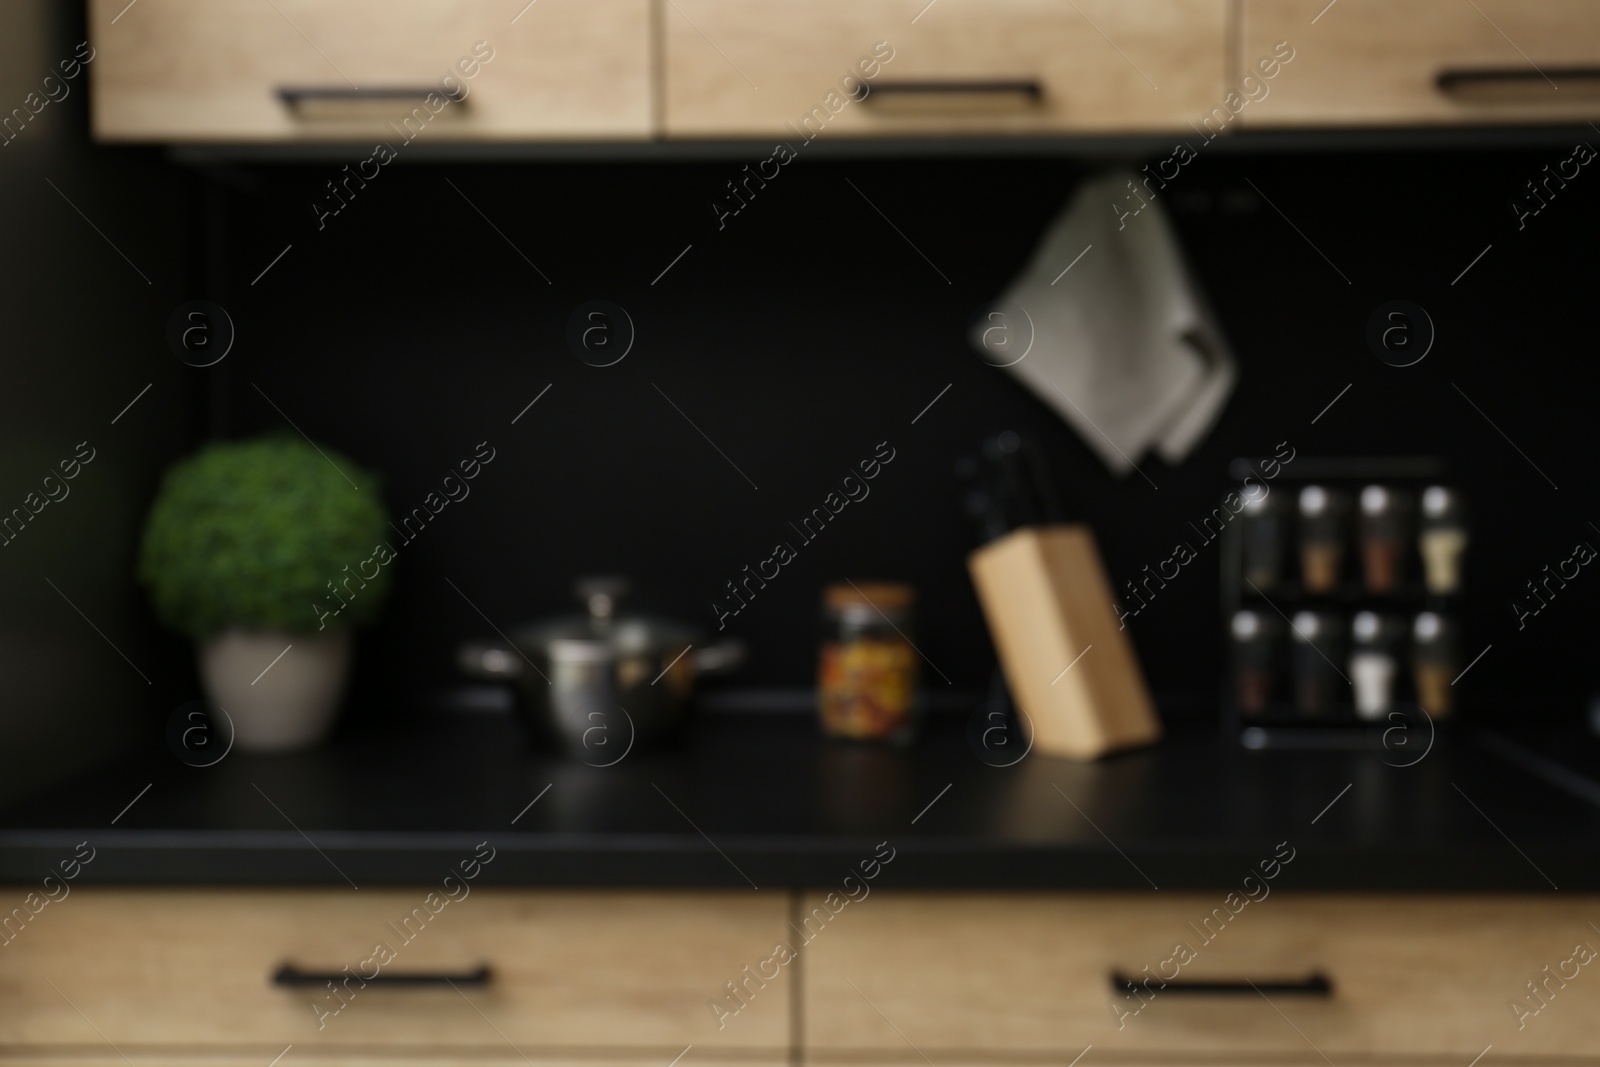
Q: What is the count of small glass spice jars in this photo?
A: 8